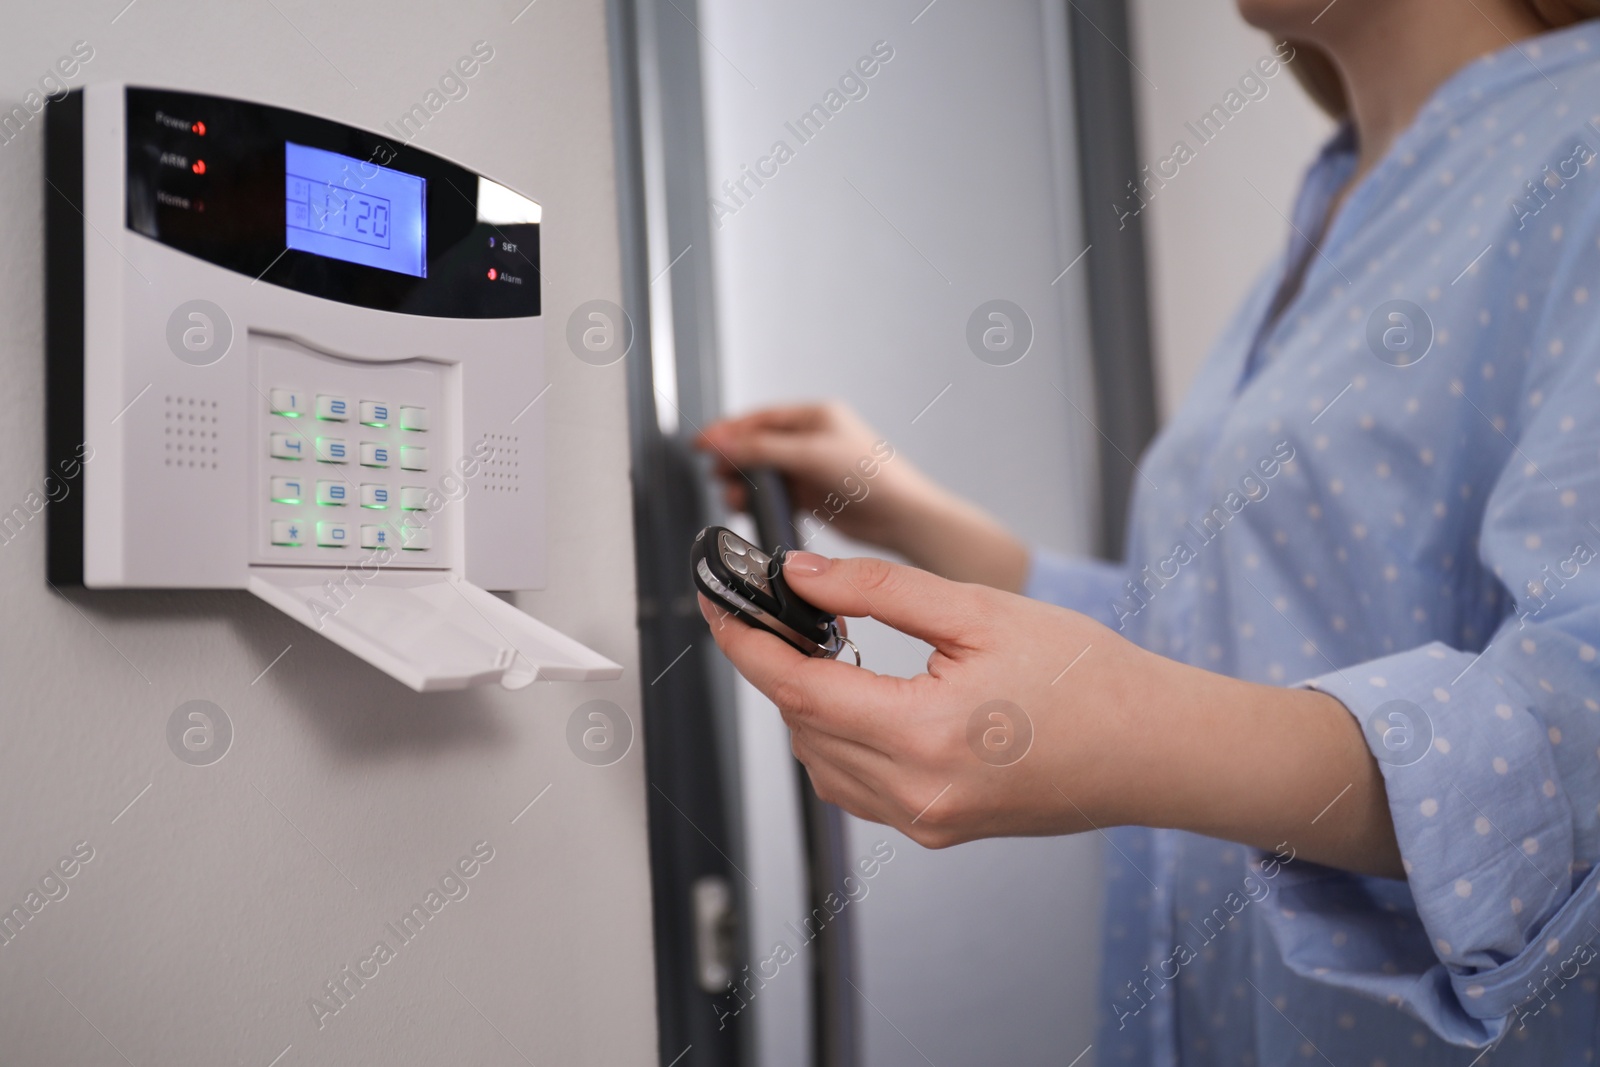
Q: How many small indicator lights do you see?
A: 5